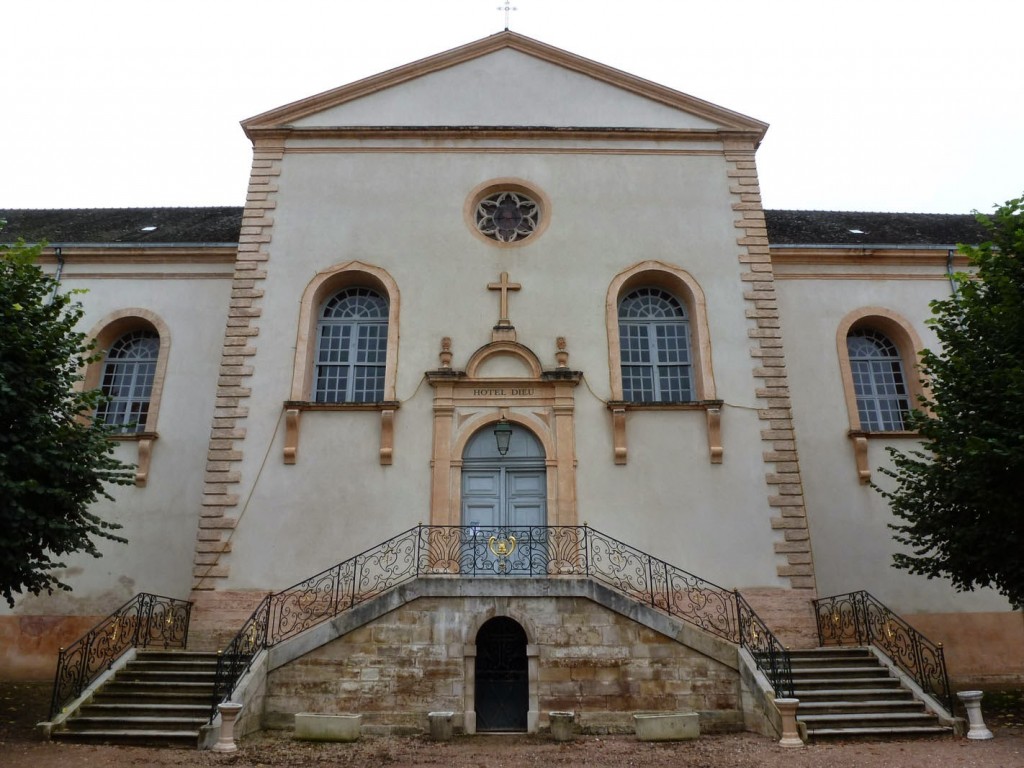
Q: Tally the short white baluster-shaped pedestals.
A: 3